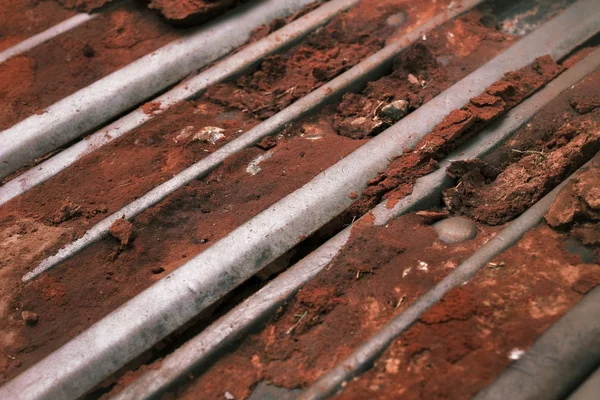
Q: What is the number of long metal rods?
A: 8